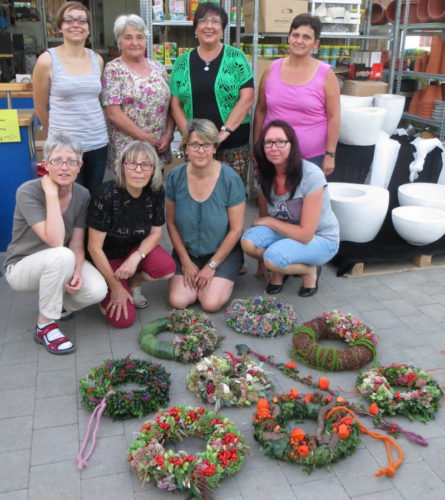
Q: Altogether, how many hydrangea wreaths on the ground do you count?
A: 8